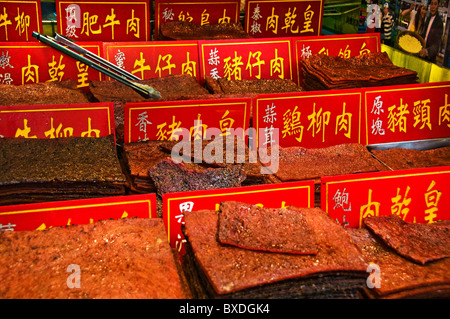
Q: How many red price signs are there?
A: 15